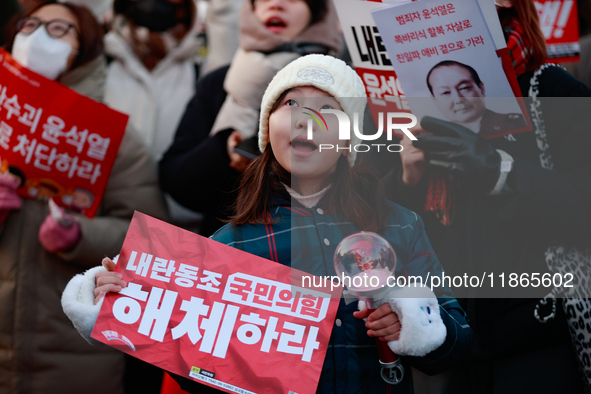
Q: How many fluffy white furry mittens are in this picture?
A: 2